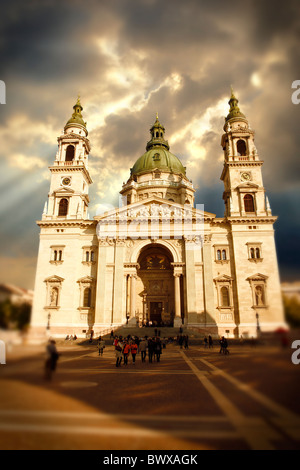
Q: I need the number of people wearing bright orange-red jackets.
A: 2